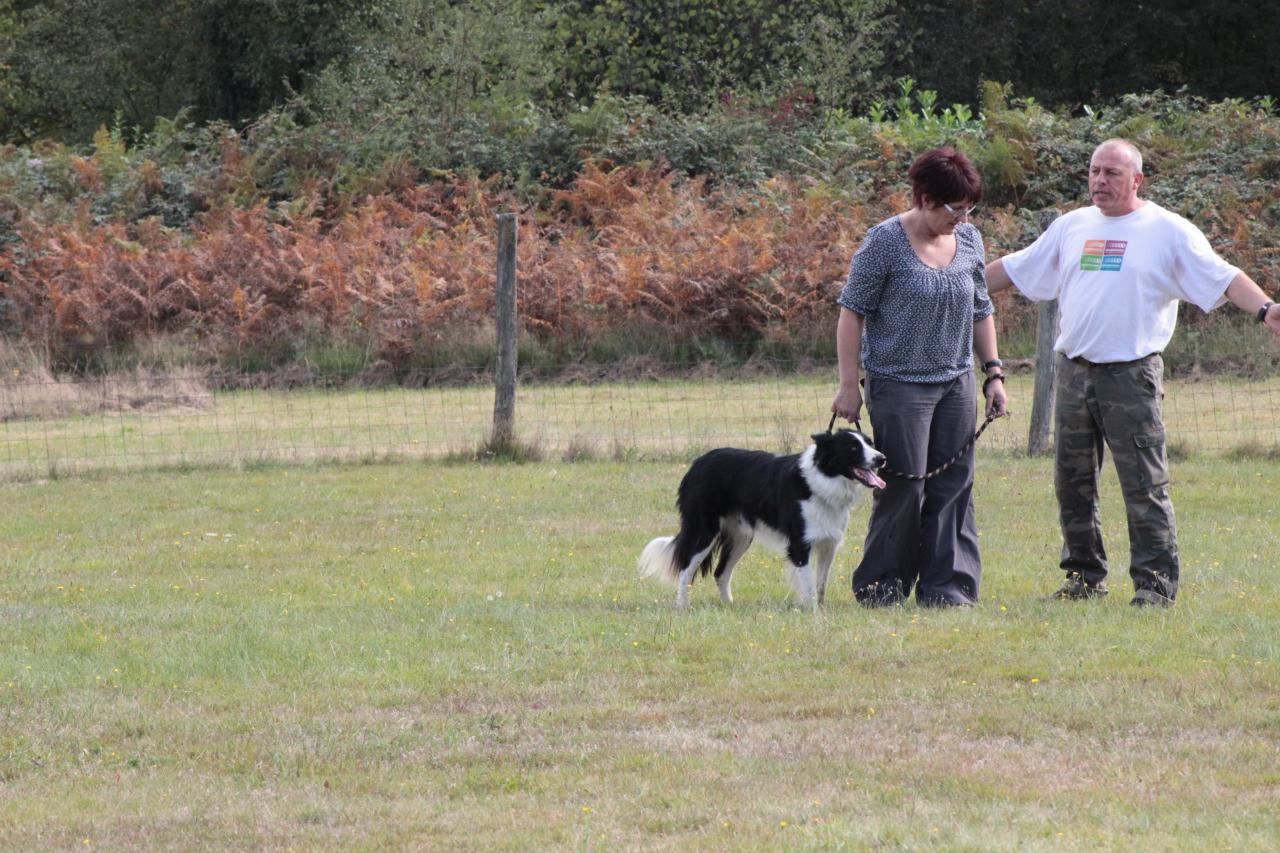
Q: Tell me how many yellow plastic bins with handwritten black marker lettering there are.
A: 0